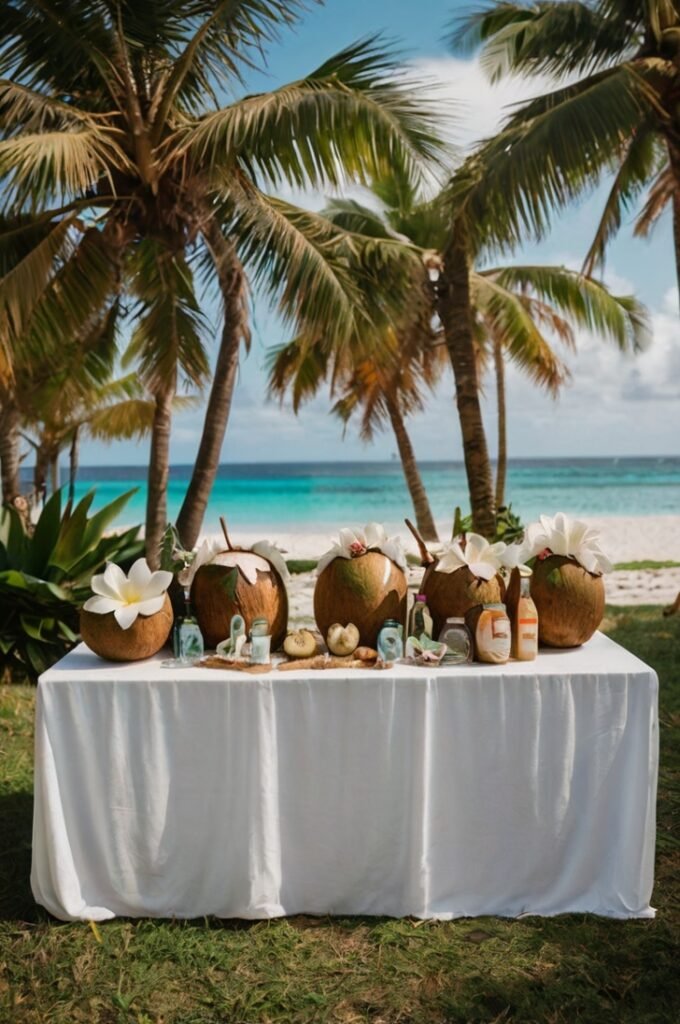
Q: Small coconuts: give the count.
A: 2